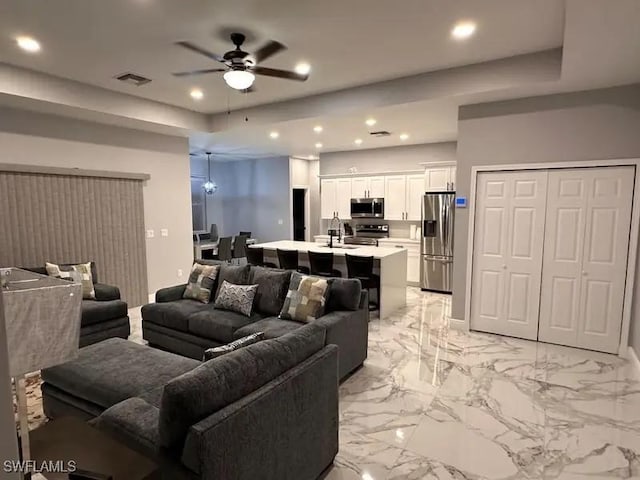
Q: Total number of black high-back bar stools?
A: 4